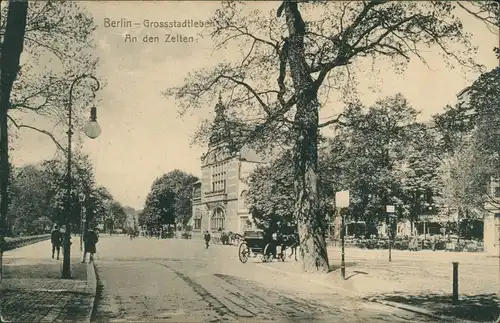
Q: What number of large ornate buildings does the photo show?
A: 1